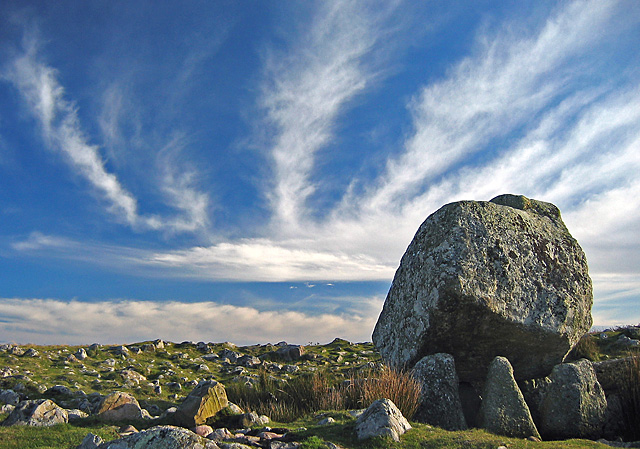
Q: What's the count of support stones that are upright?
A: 3